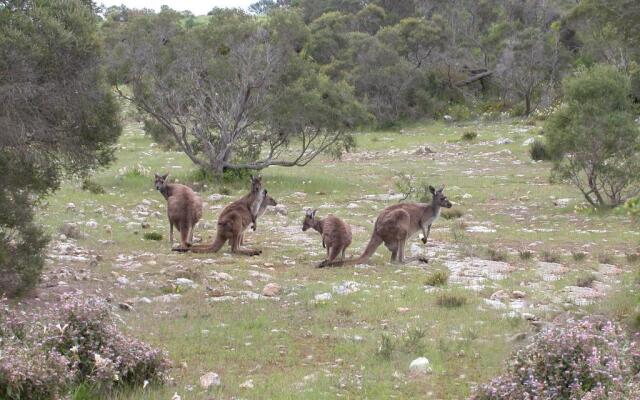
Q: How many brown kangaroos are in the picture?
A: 5